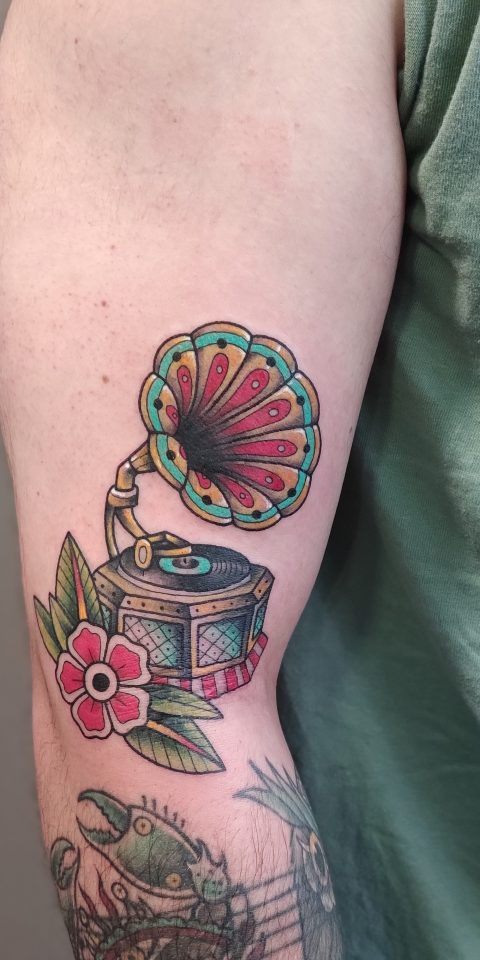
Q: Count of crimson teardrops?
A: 10